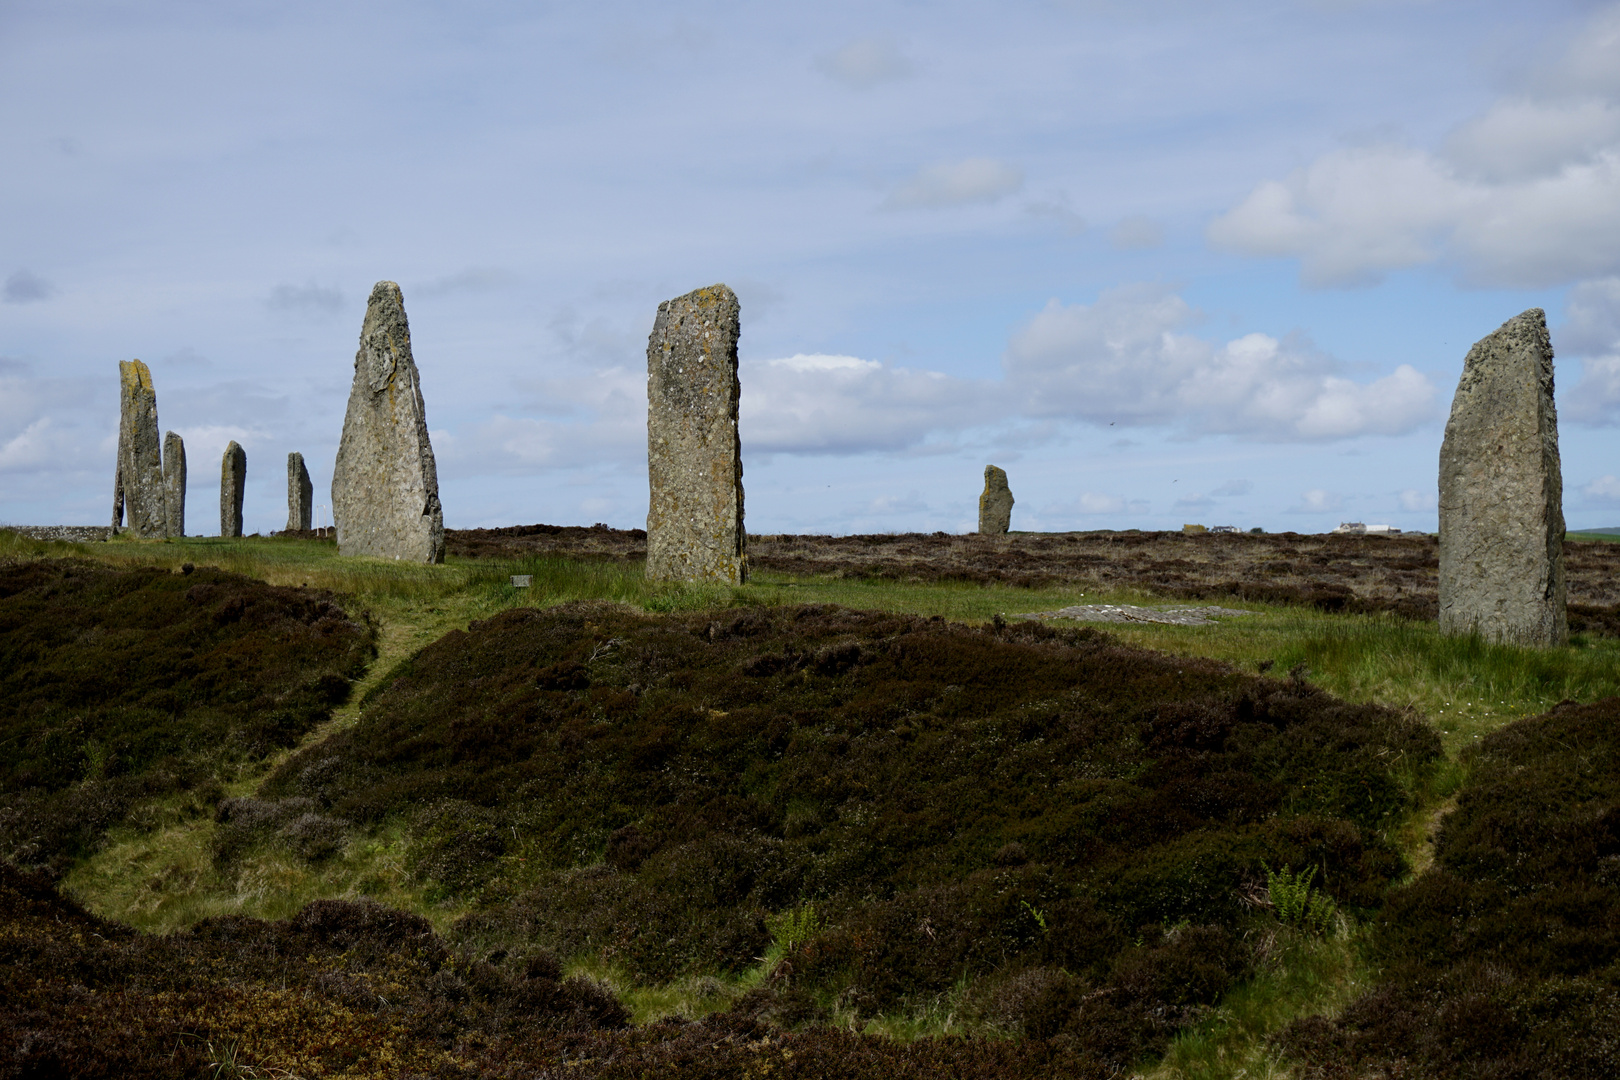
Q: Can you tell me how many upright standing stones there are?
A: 8